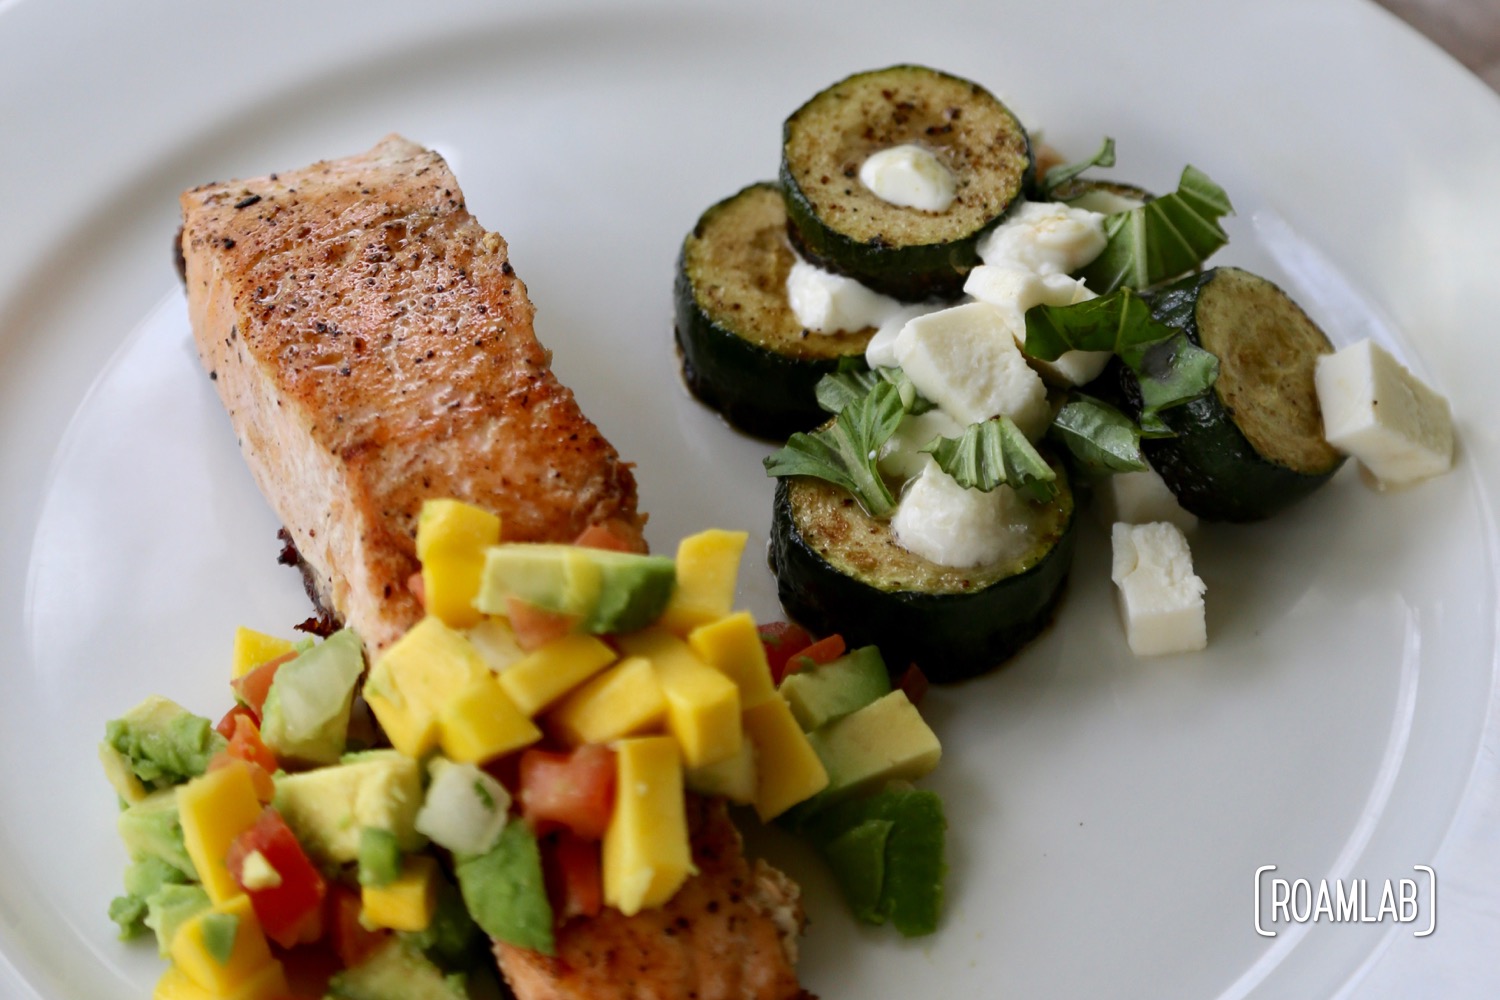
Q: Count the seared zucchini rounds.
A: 5